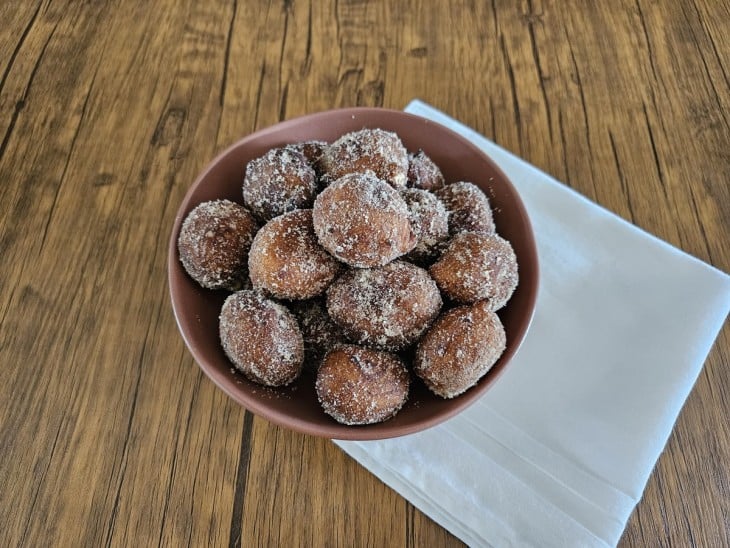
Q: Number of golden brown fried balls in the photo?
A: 15